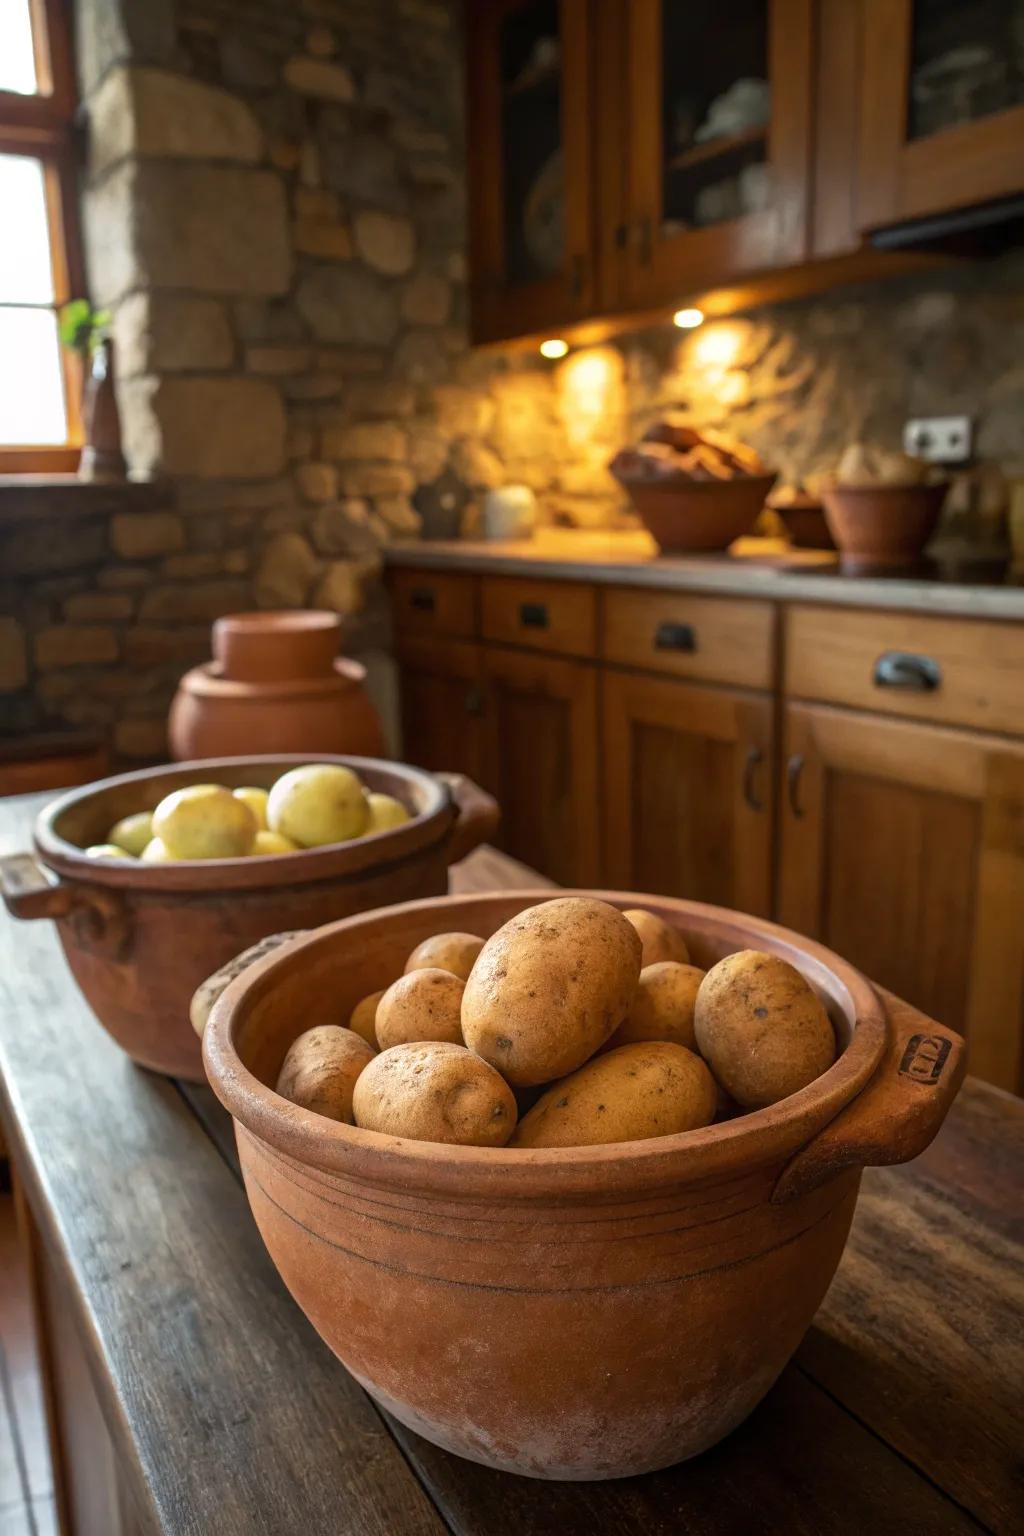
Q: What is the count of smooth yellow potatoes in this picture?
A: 8